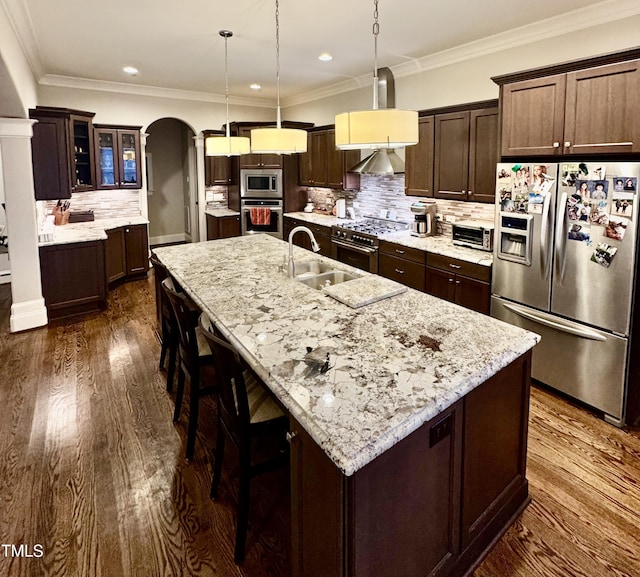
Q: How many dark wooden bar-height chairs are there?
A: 3